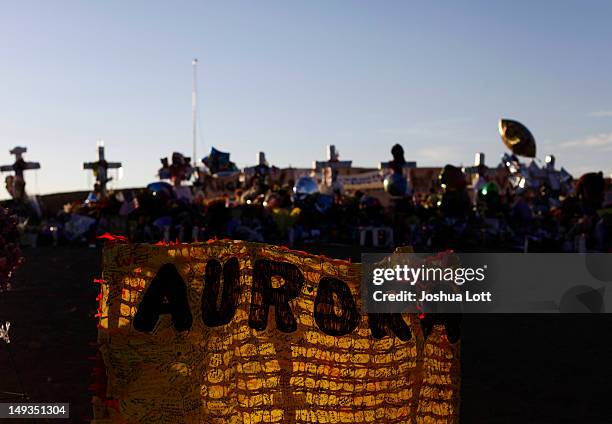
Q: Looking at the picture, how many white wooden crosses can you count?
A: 7